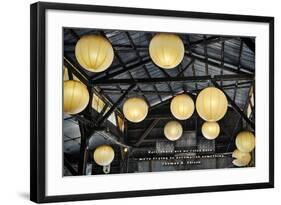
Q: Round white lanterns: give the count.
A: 11